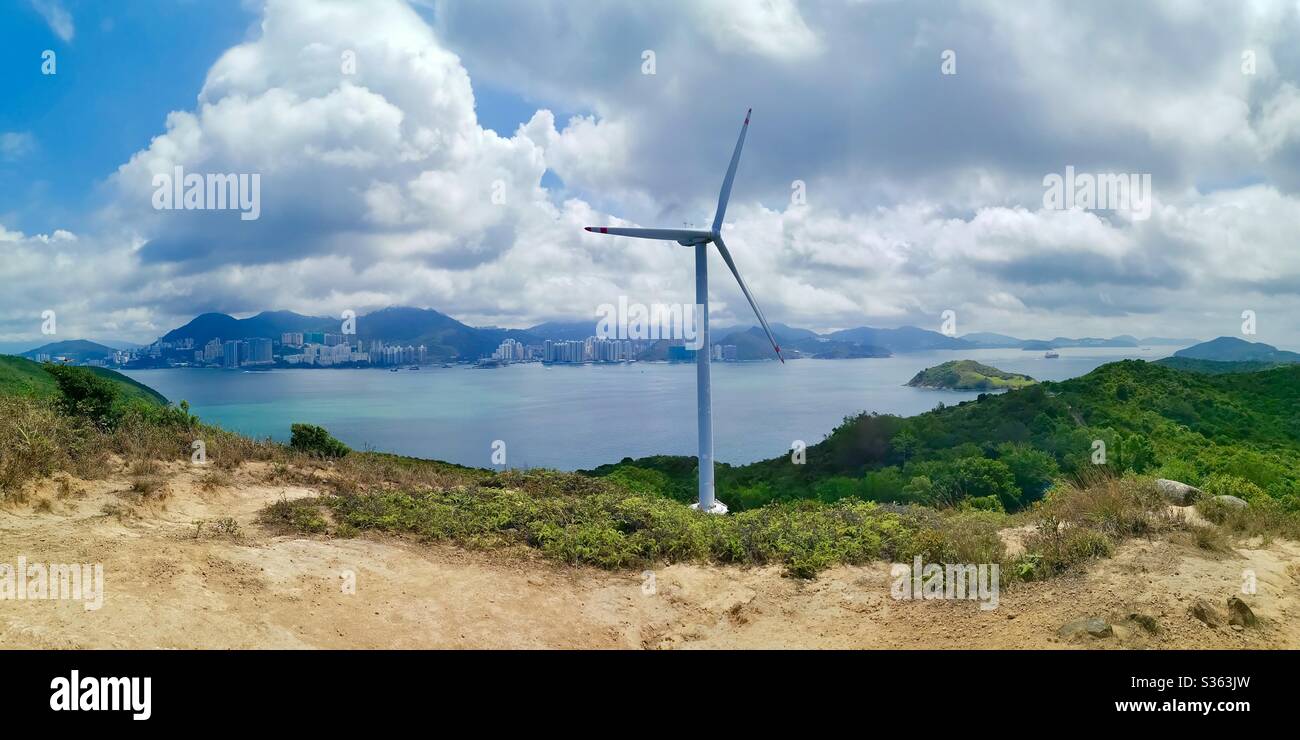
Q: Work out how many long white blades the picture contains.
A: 3